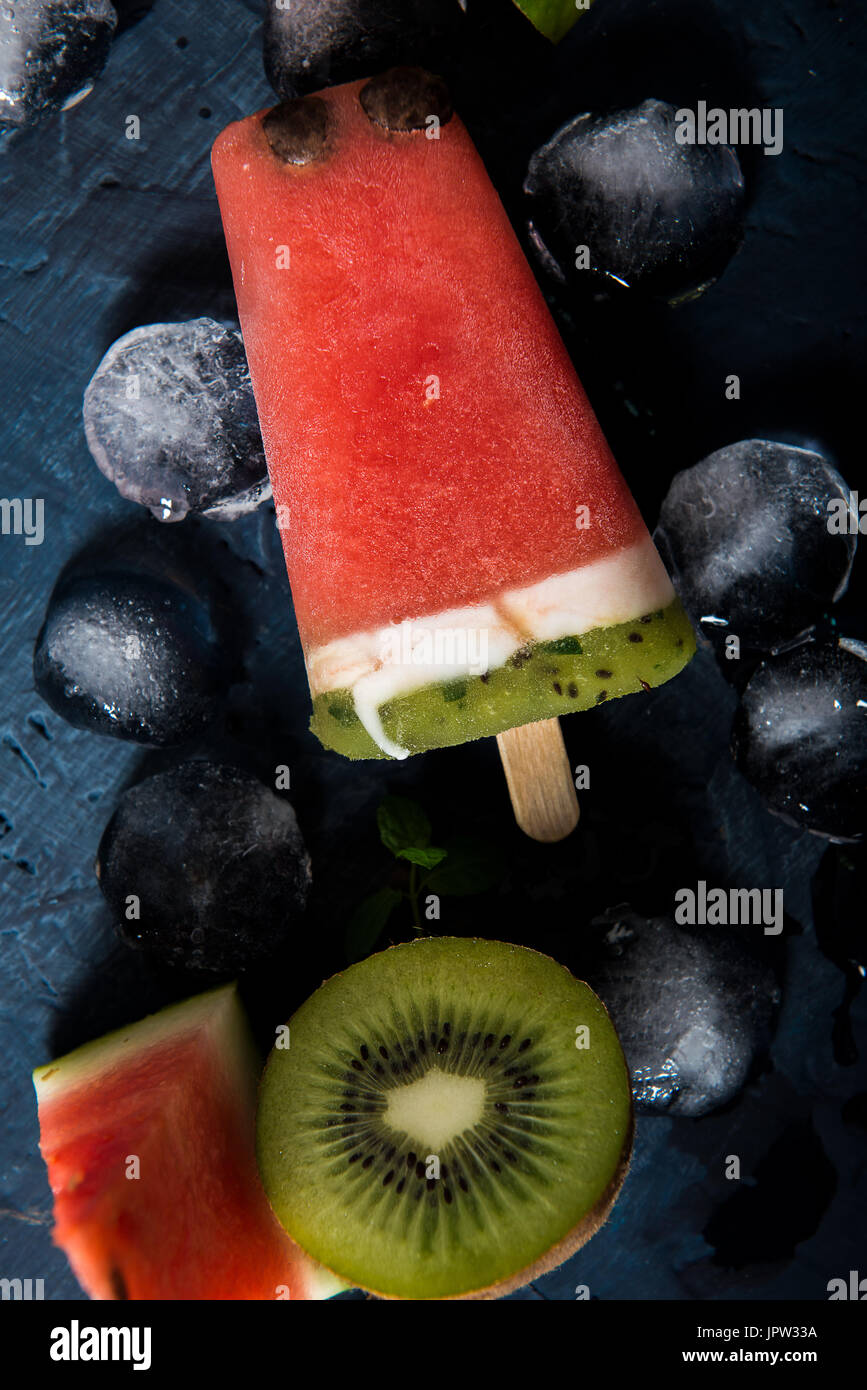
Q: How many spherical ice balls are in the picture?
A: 9